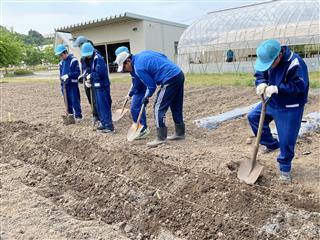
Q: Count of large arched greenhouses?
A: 1